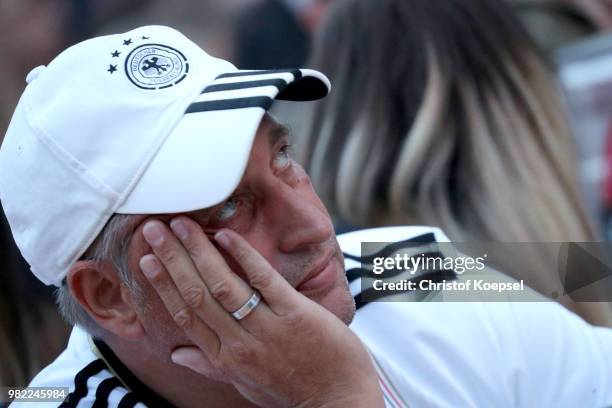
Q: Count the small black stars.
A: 4